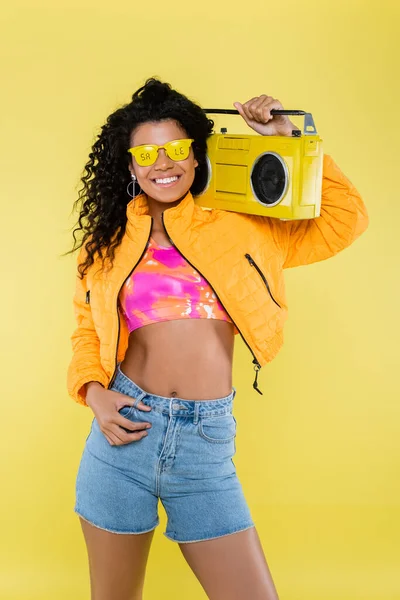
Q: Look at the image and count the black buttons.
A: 2